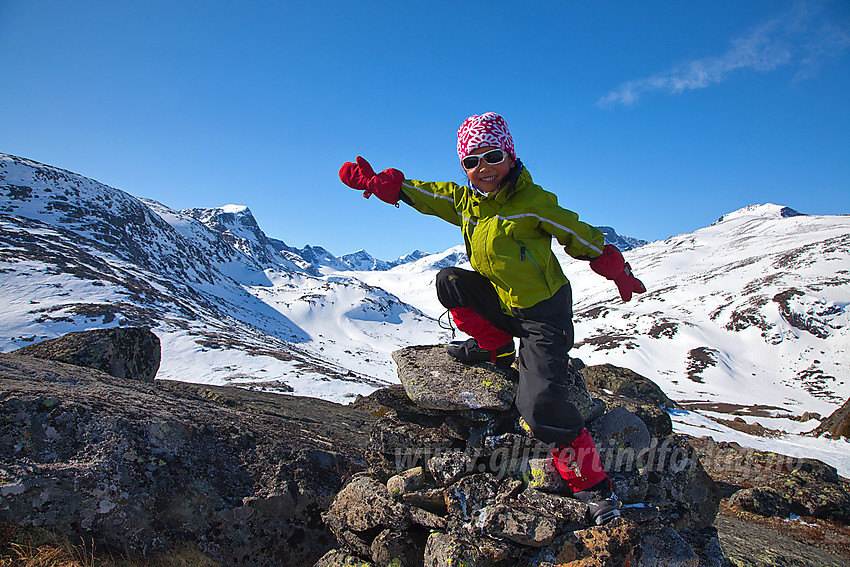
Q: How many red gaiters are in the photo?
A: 2